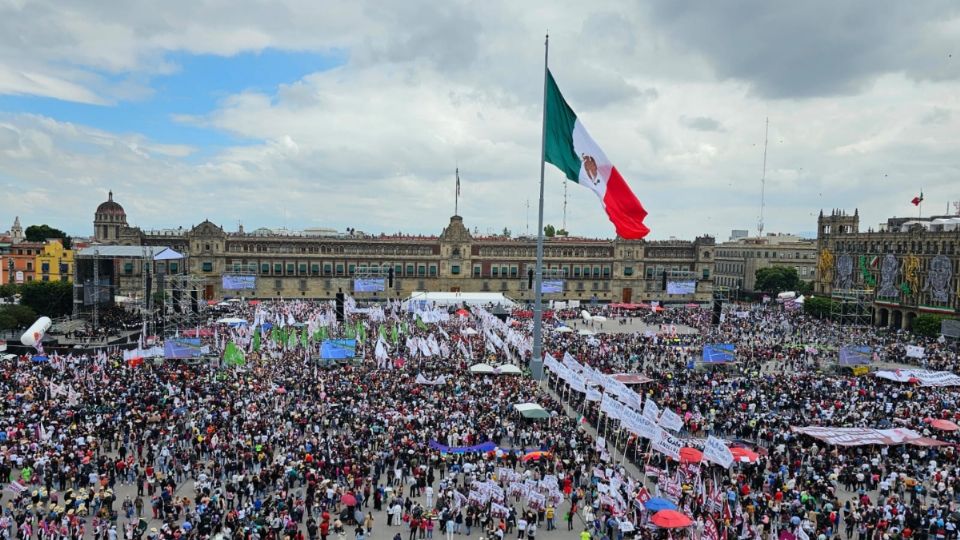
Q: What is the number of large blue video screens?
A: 8